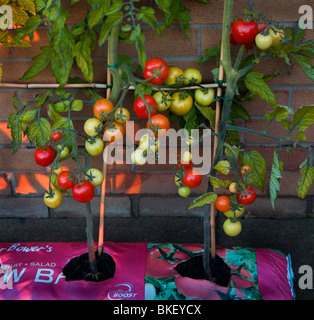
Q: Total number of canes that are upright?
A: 2